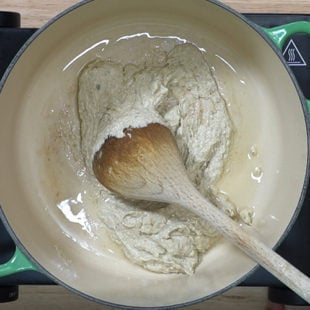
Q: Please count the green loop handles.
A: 2